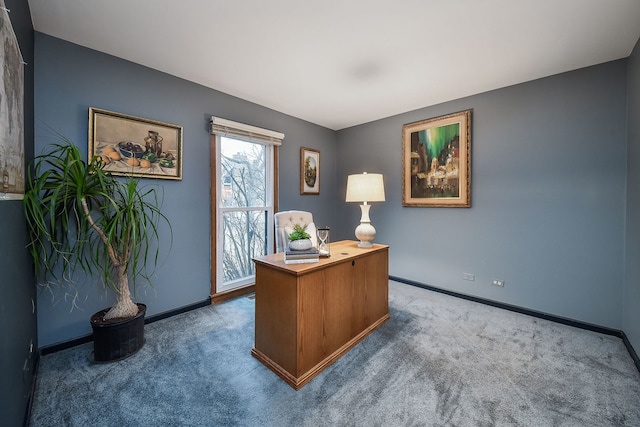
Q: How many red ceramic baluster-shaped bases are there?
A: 0